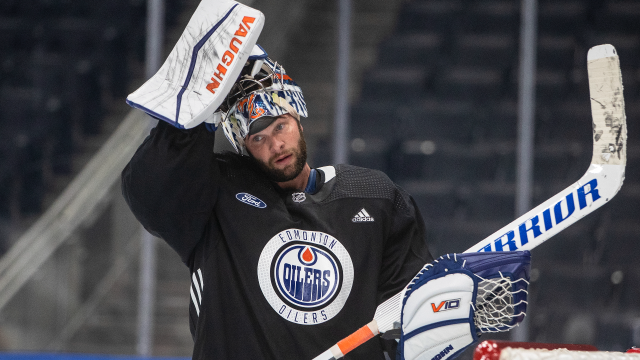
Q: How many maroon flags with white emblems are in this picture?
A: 0